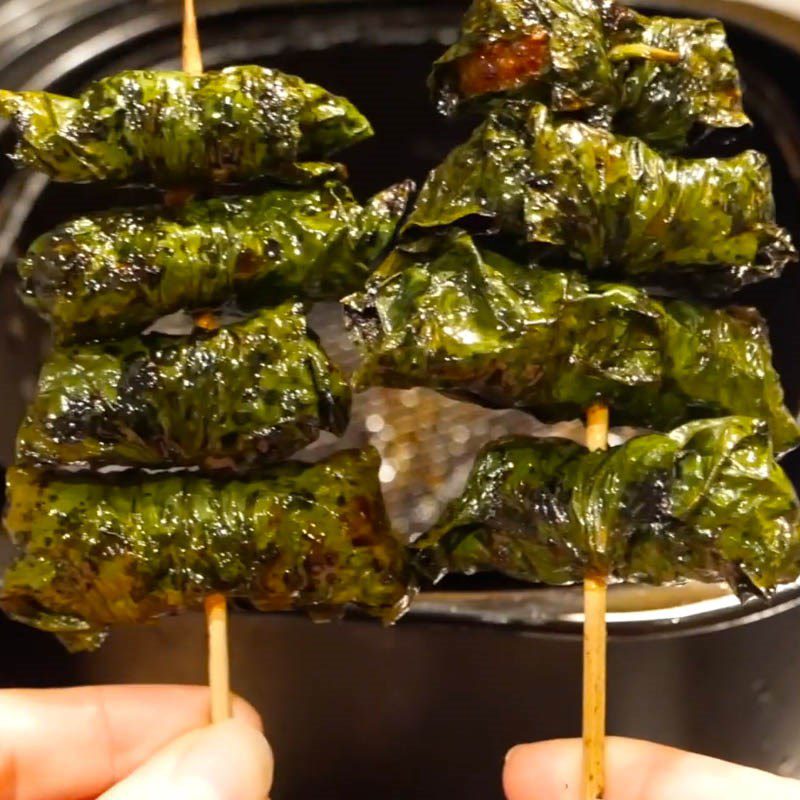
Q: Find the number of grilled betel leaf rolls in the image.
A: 8